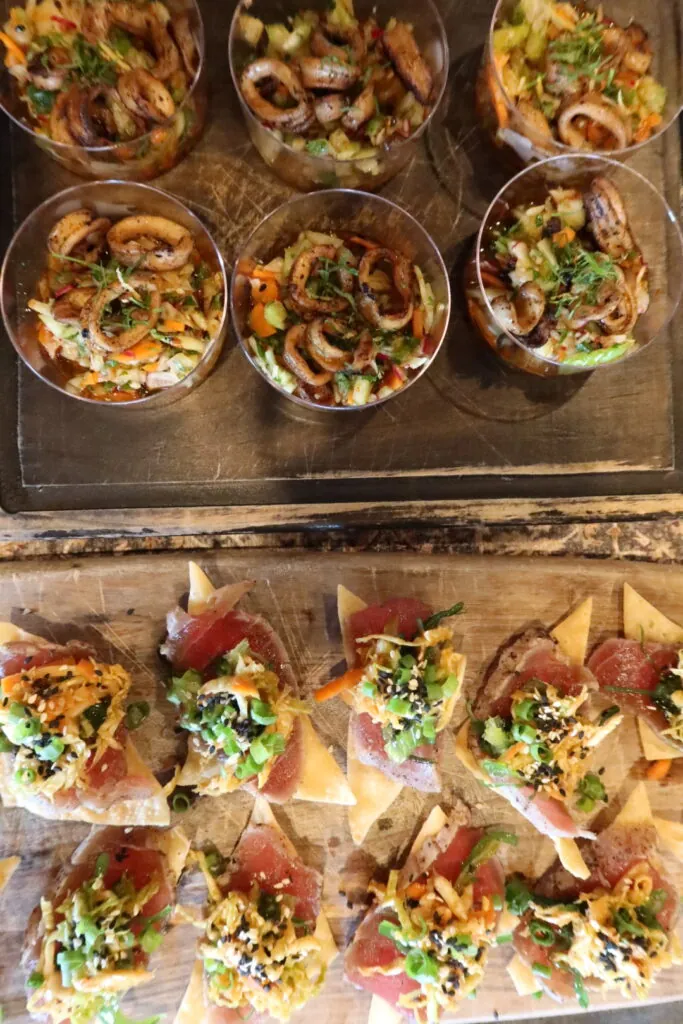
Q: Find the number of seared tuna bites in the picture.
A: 9